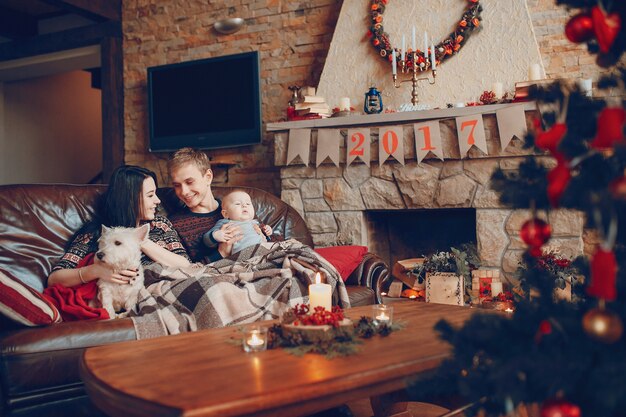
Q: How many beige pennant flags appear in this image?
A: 7